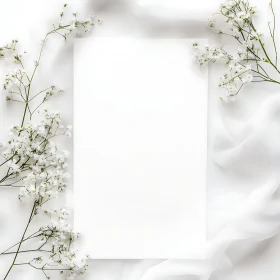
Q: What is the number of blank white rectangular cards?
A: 1